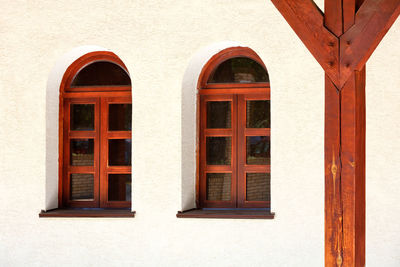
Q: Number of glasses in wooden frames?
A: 14